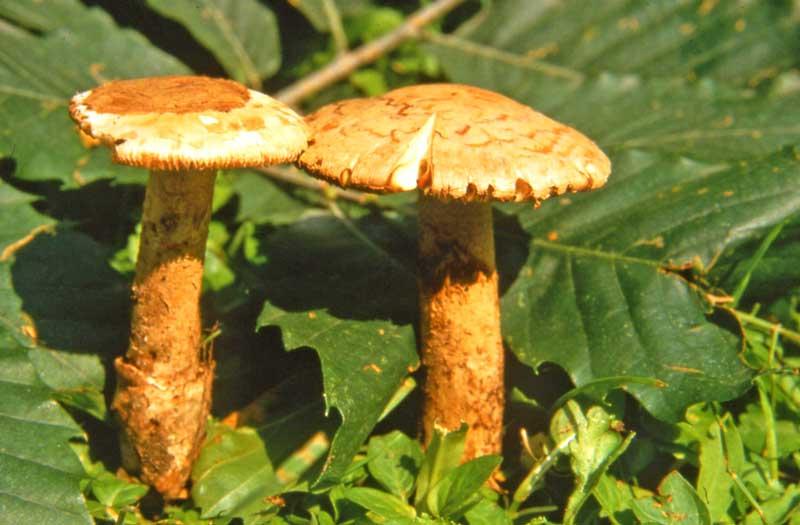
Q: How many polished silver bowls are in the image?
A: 0